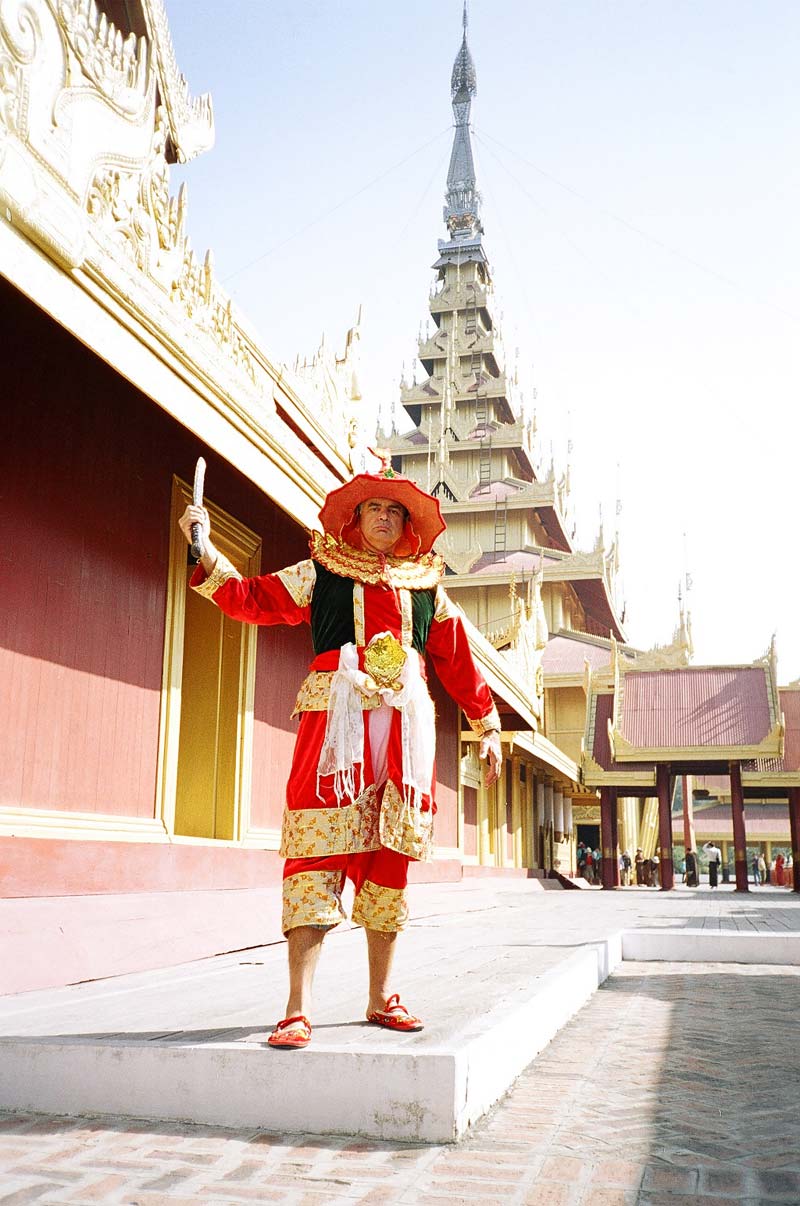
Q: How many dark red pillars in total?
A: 4